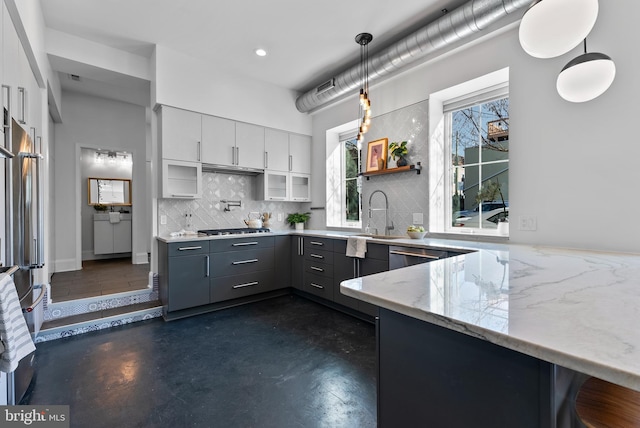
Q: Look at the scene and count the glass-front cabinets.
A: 3